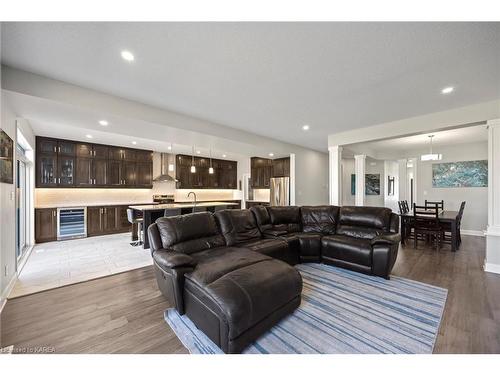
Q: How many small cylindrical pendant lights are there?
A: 3